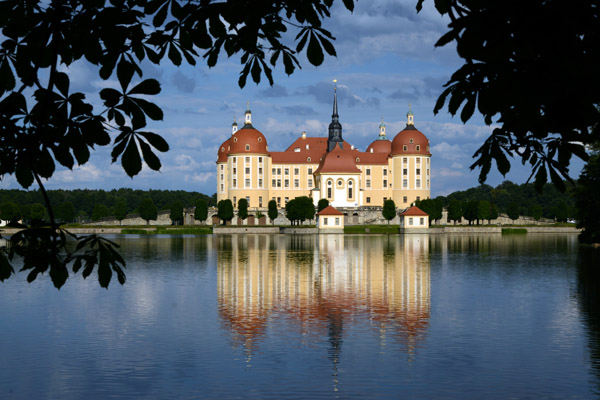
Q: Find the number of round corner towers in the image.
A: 4